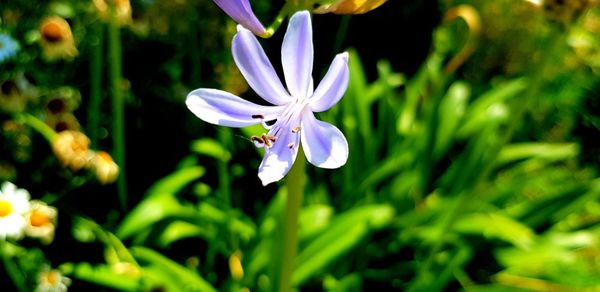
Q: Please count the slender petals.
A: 6